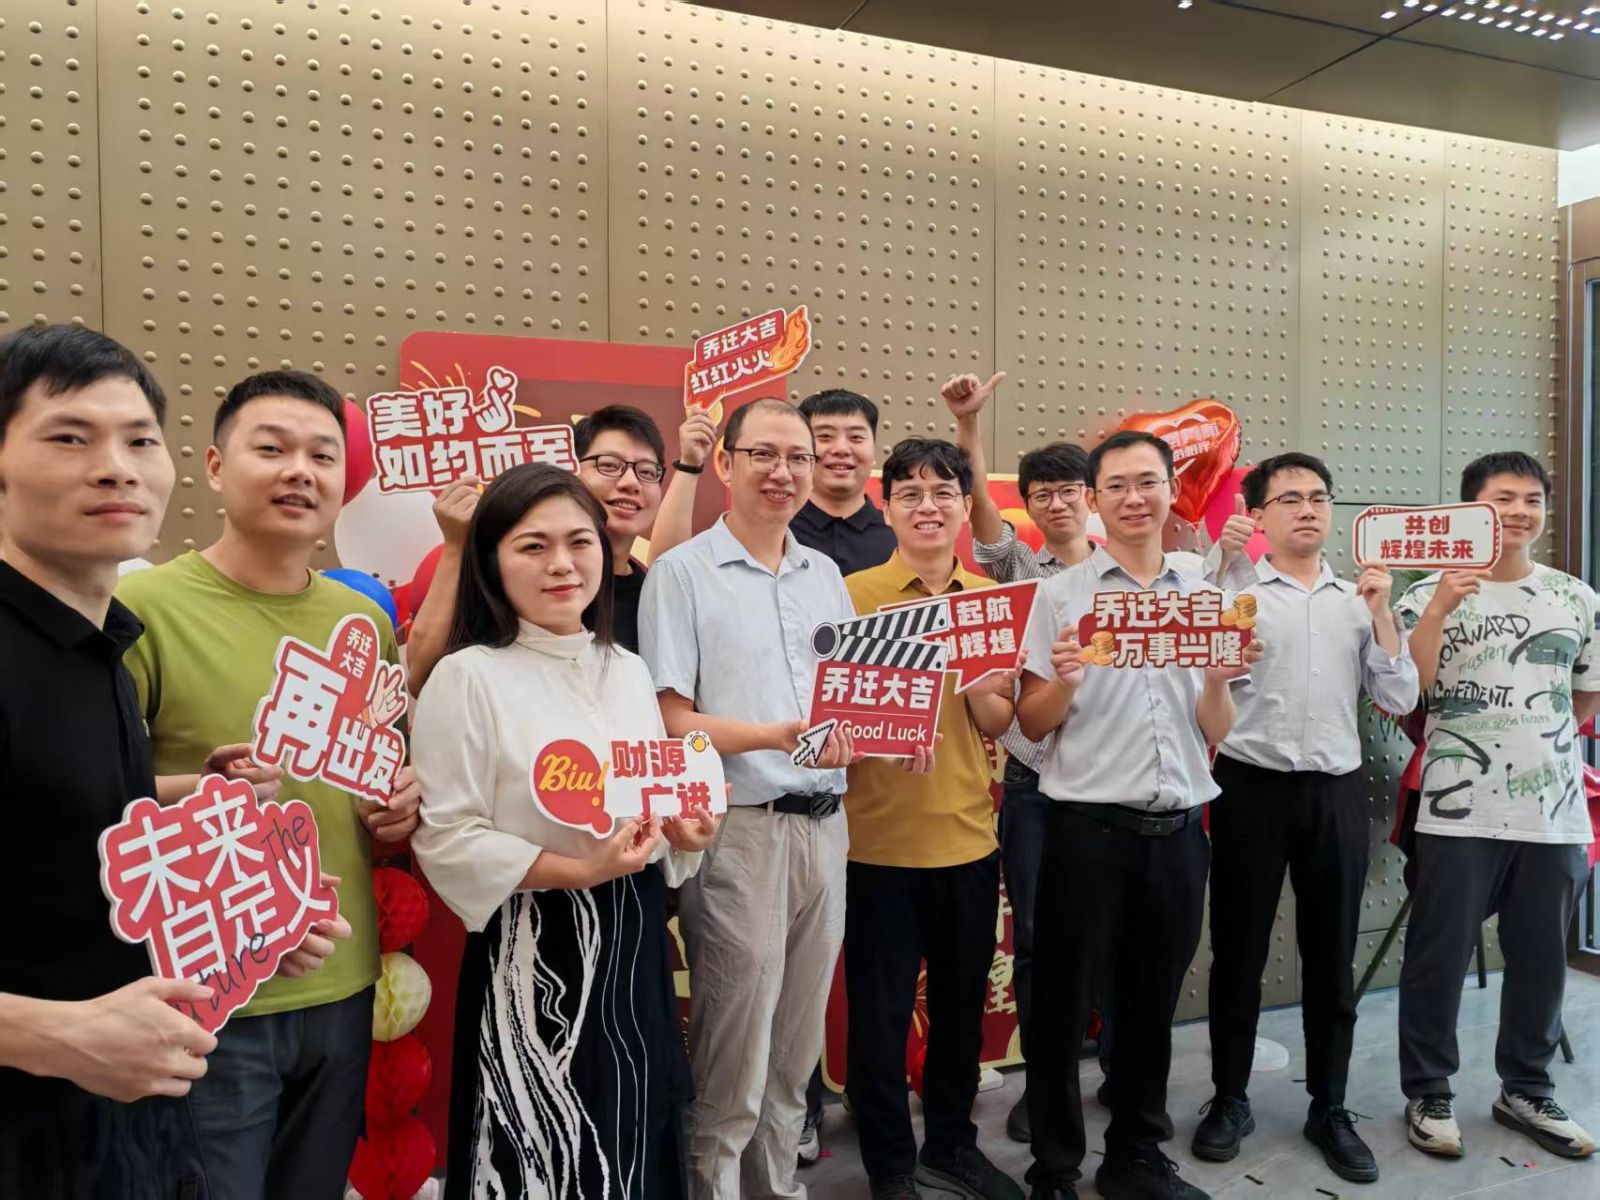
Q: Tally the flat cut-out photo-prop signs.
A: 9